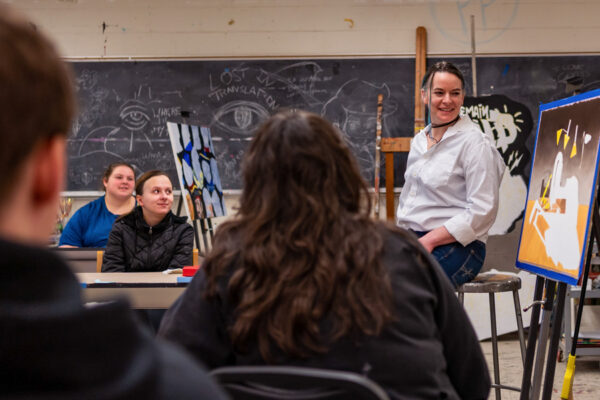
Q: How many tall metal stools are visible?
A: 1